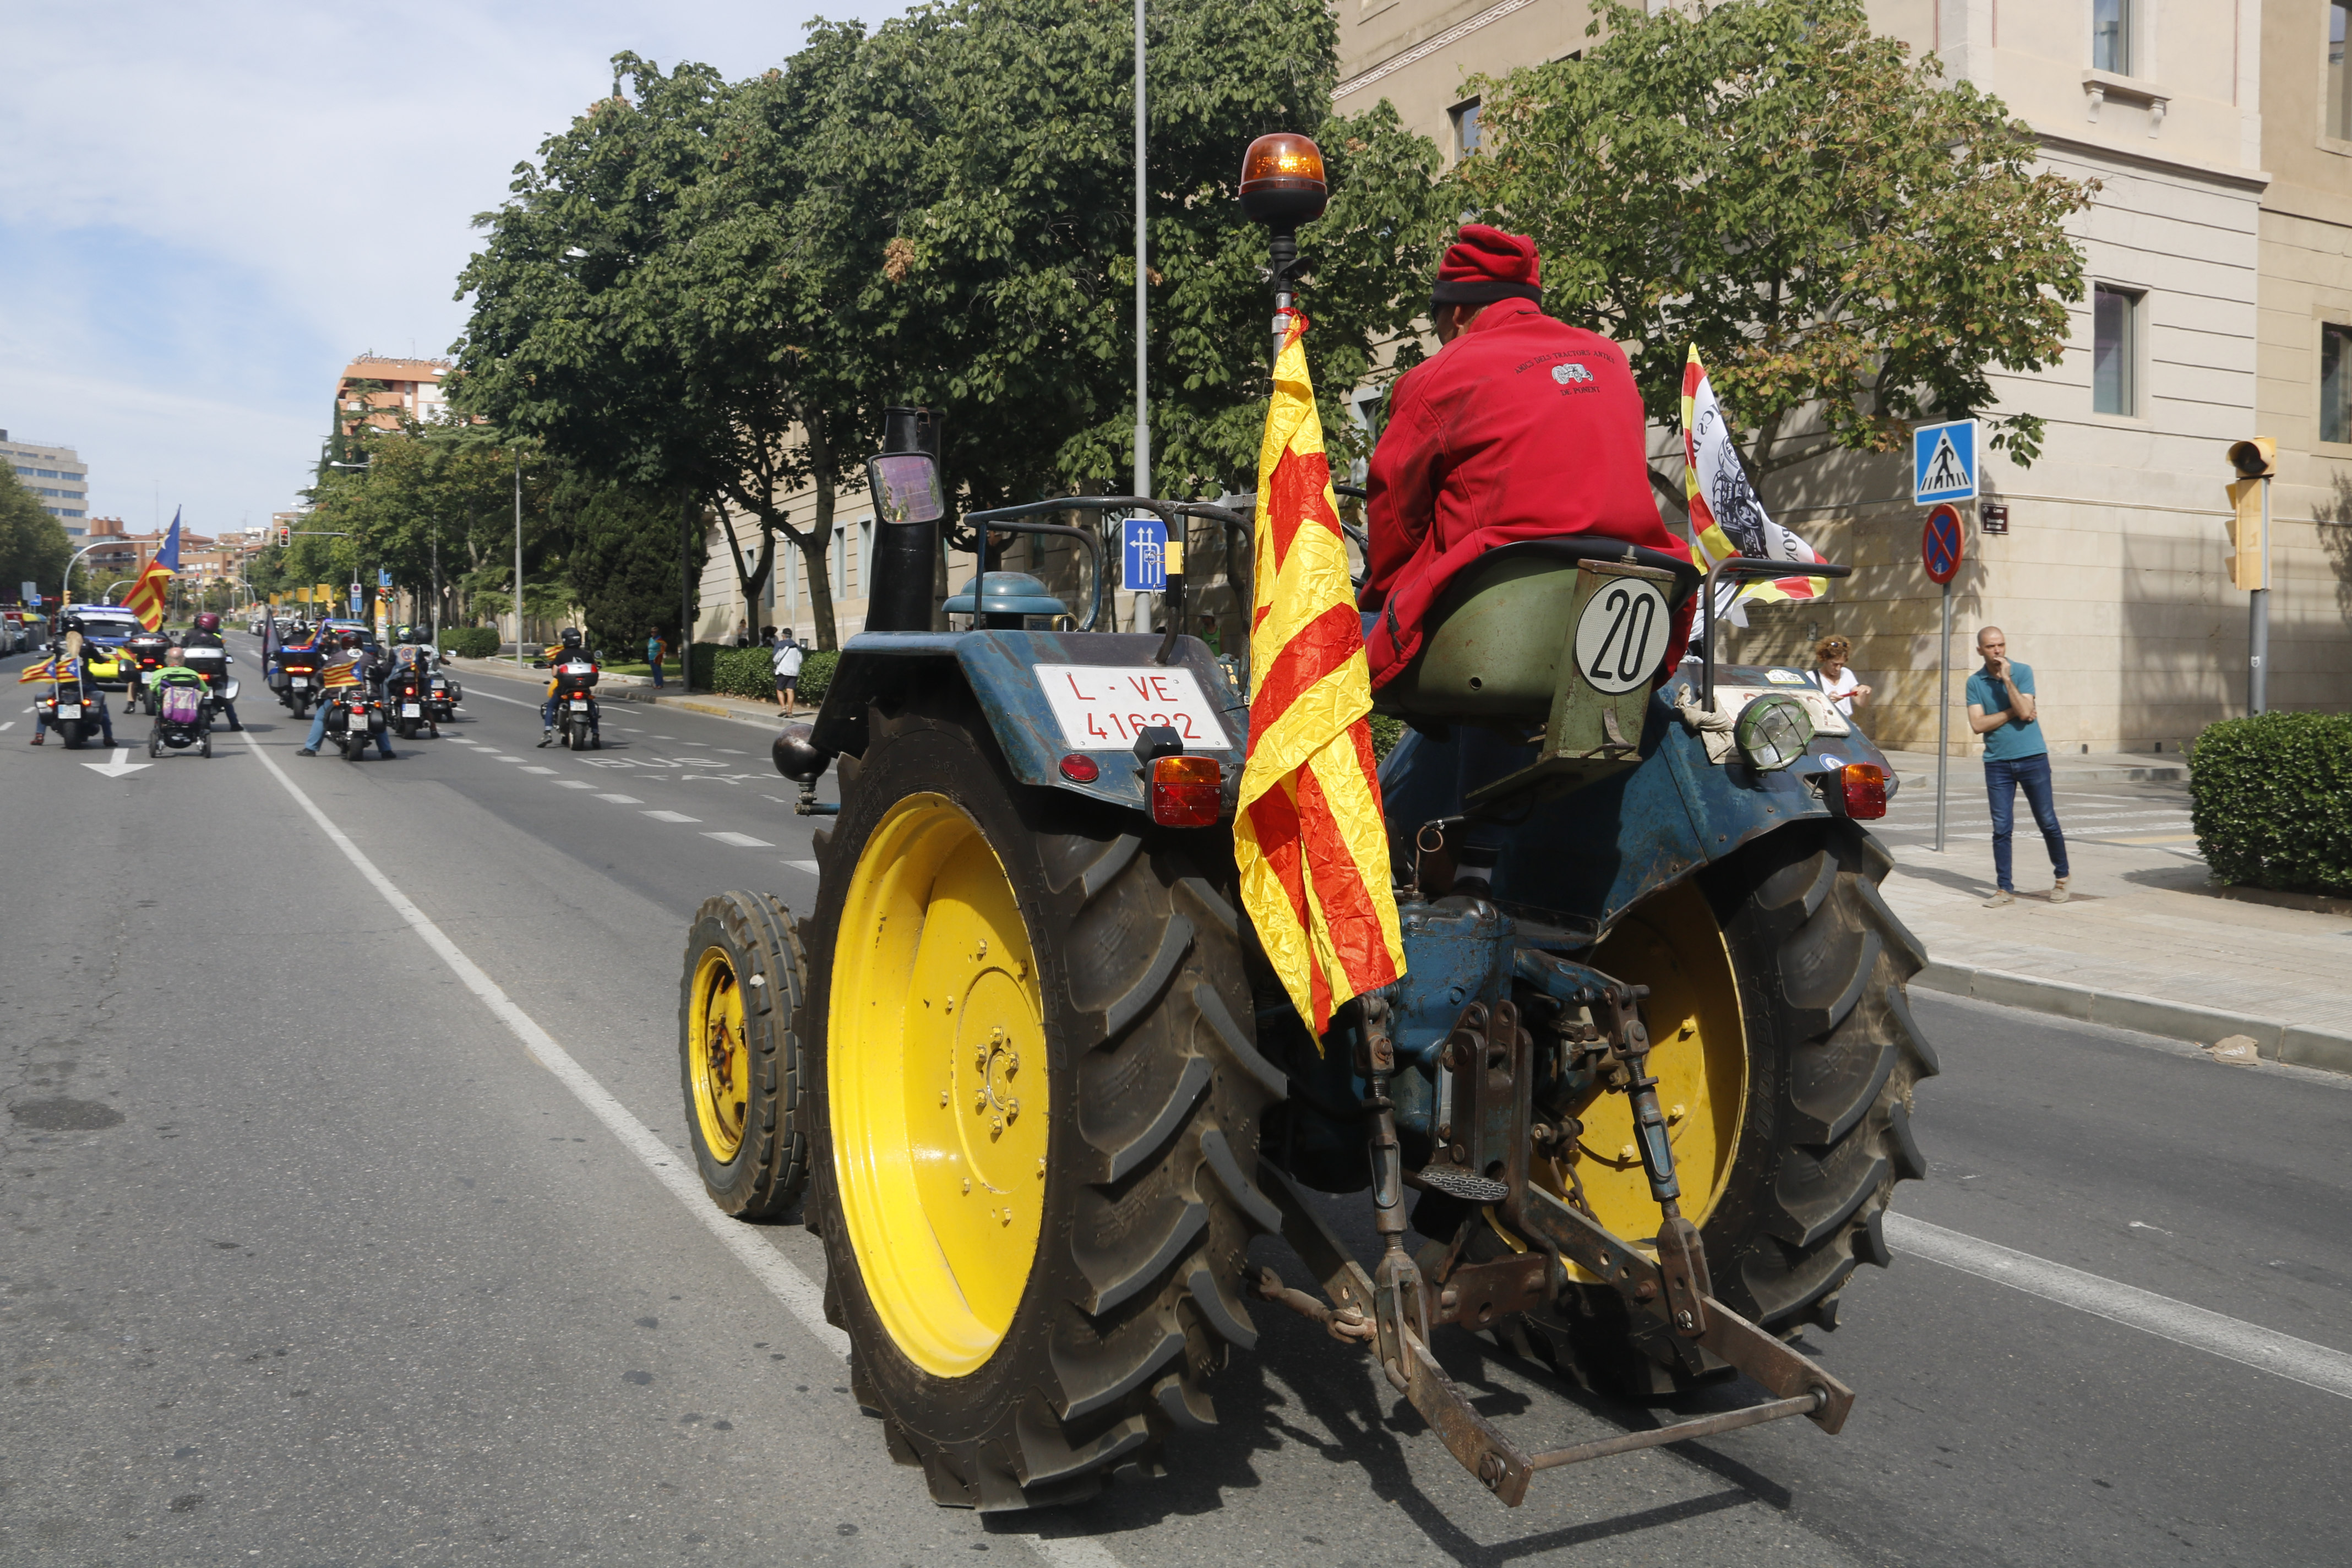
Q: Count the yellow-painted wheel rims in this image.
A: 3